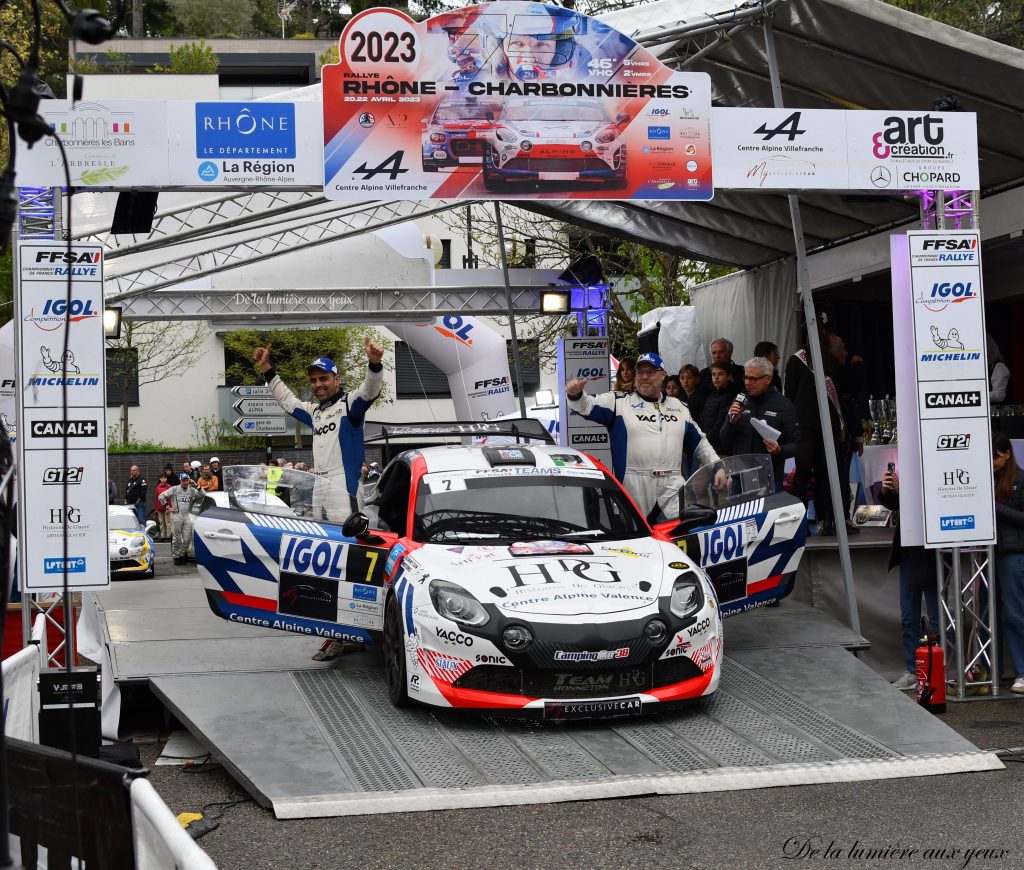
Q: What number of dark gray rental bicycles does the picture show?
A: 0